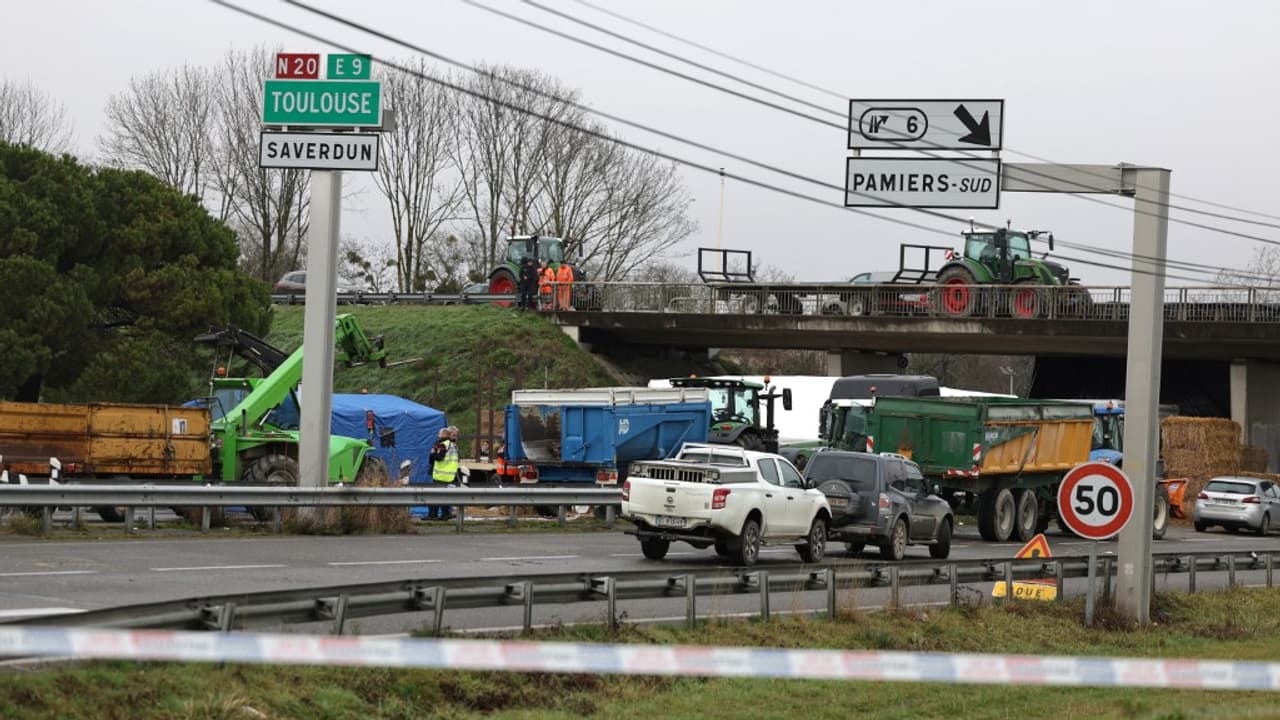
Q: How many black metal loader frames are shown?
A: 2